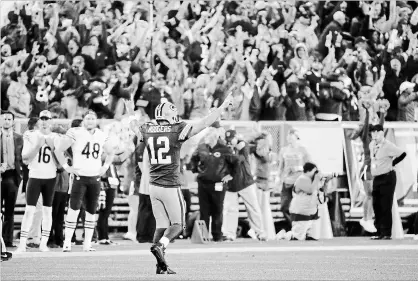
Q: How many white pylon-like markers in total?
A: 3